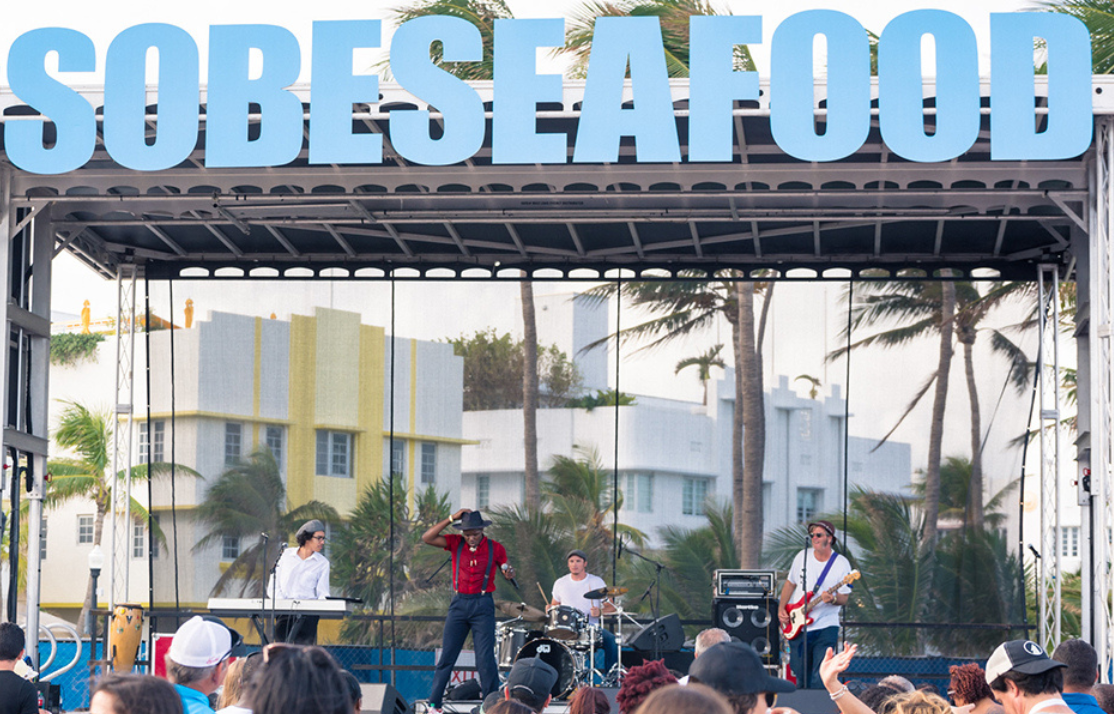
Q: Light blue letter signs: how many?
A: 11